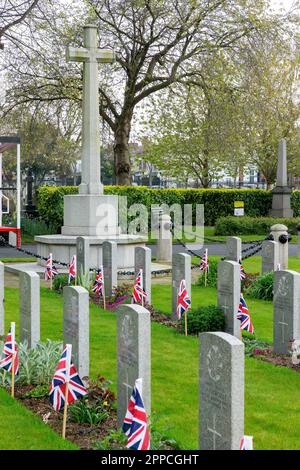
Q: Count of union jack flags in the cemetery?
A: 12